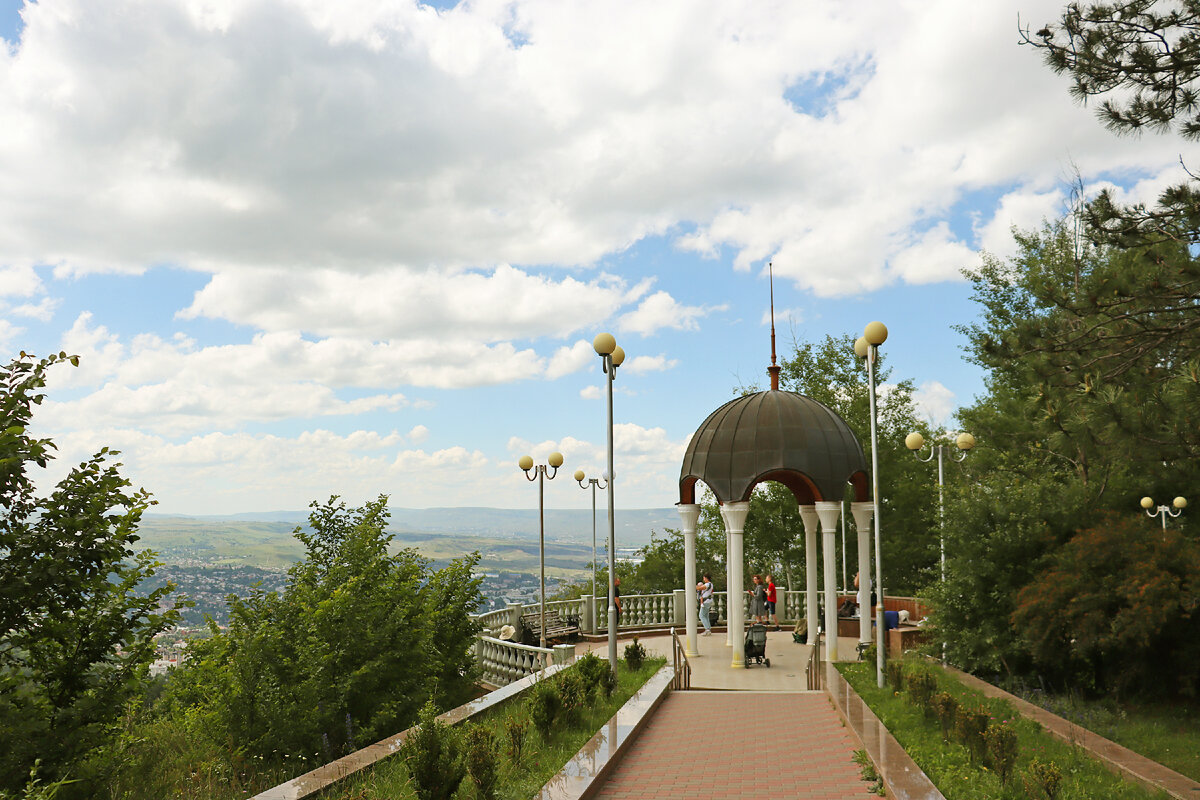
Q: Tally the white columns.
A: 6